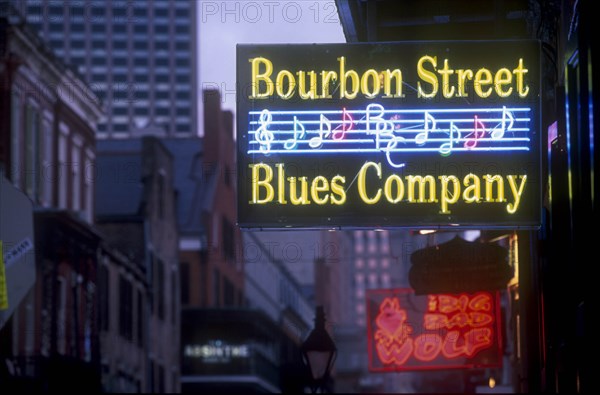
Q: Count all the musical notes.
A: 7